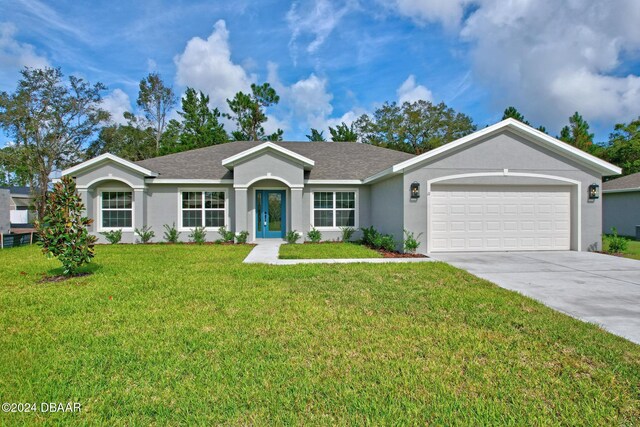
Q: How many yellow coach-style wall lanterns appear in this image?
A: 0